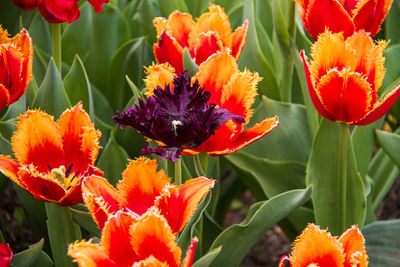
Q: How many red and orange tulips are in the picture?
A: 9